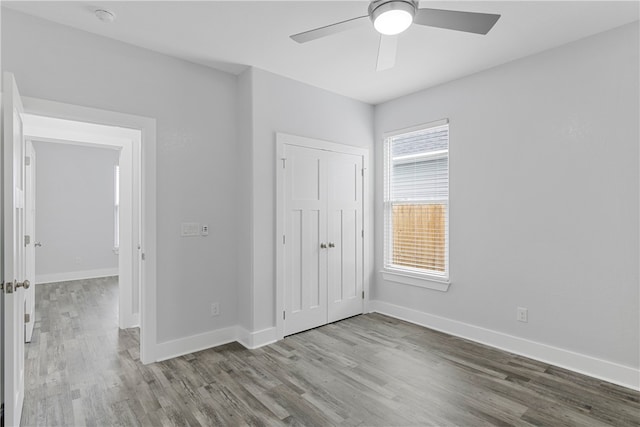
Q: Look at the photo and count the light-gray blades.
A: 3